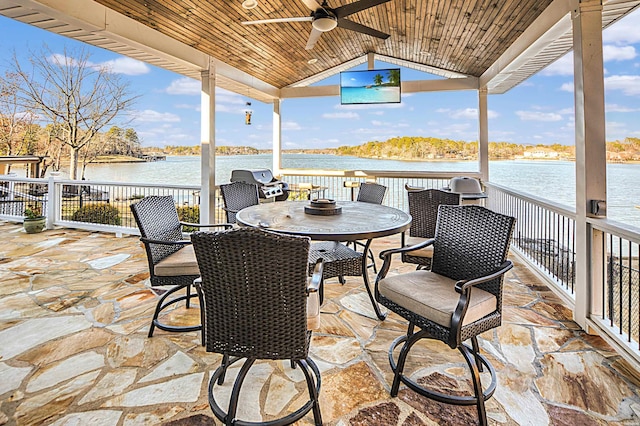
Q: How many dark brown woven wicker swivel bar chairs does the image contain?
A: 6